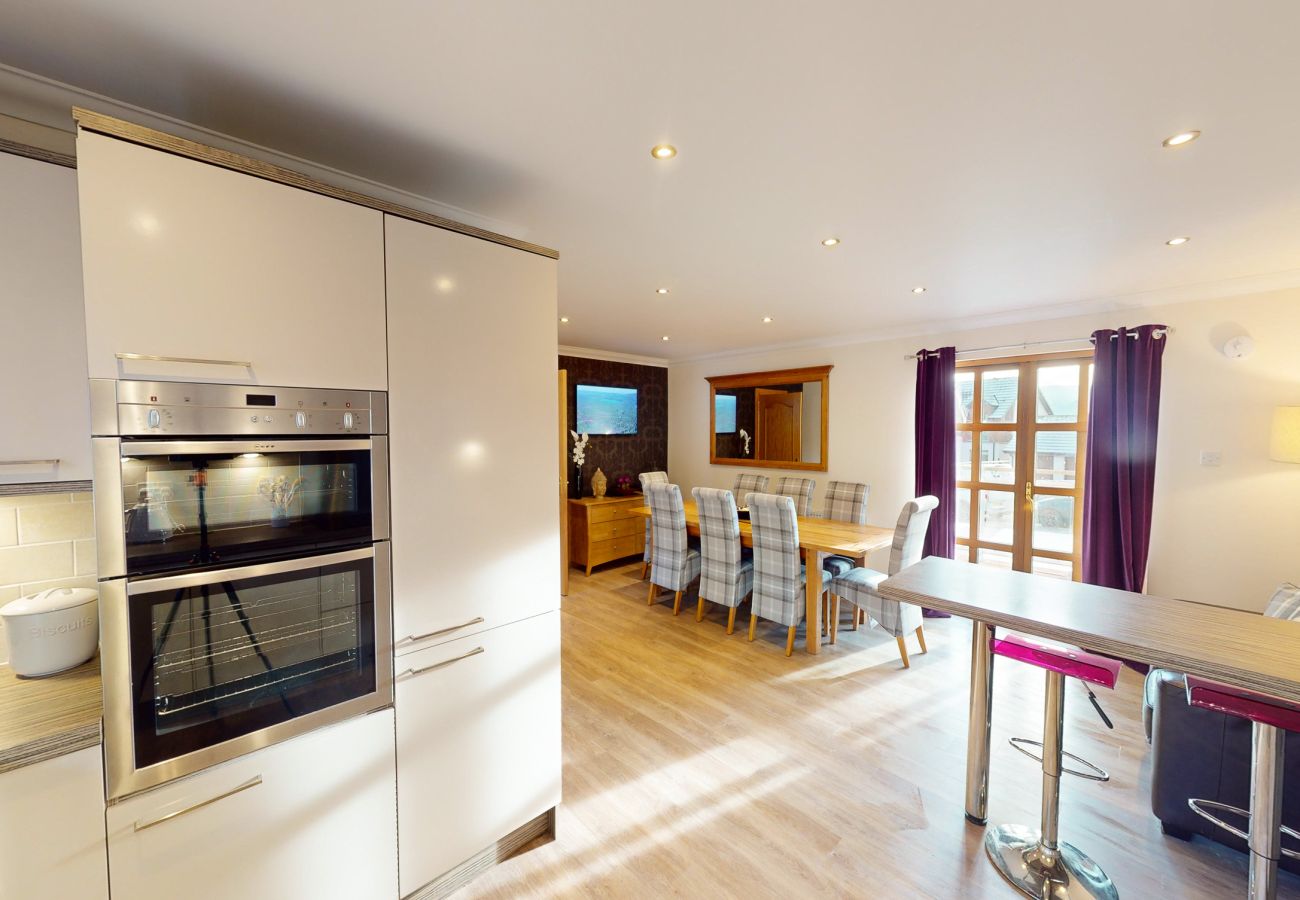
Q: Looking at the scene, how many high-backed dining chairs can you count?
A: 8